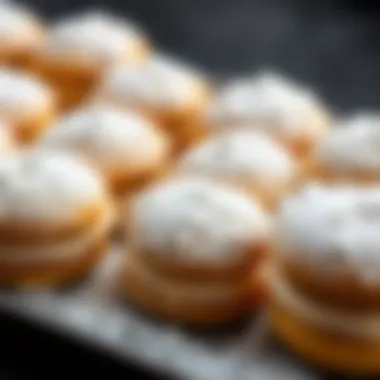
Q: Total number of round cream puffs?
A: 11